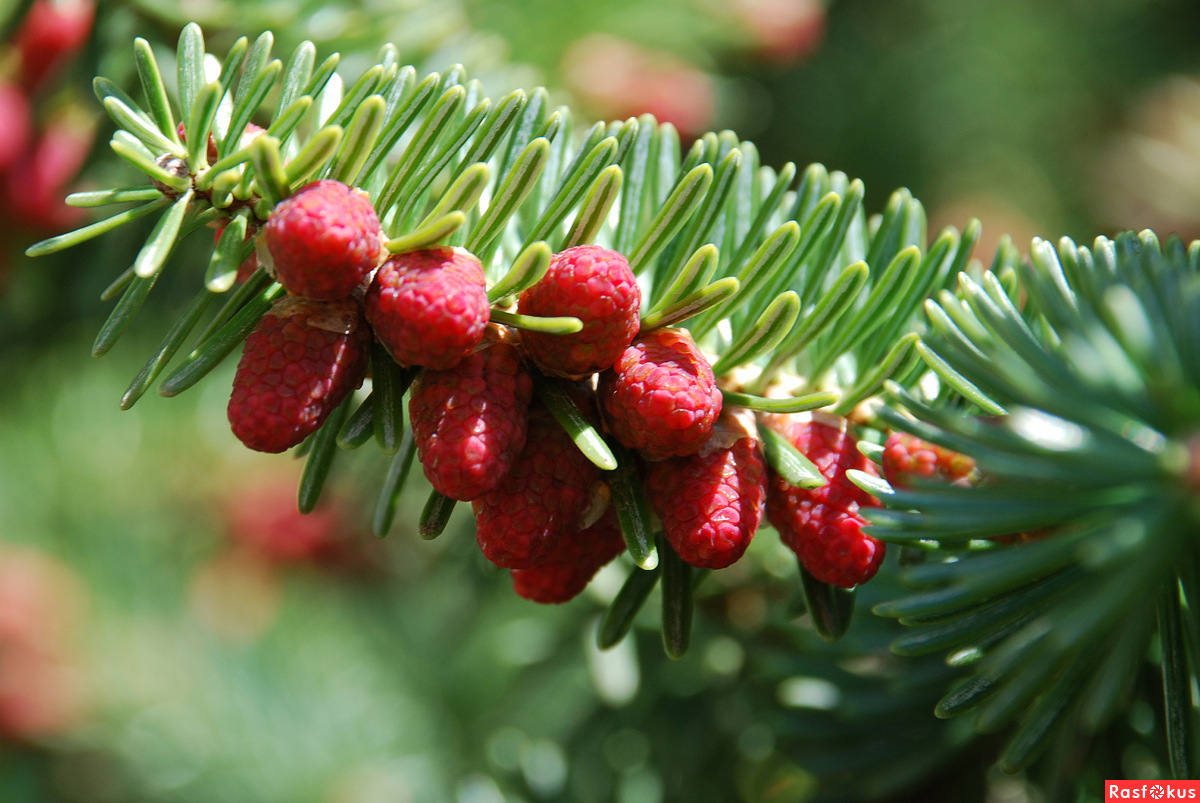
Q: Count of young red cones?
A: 11